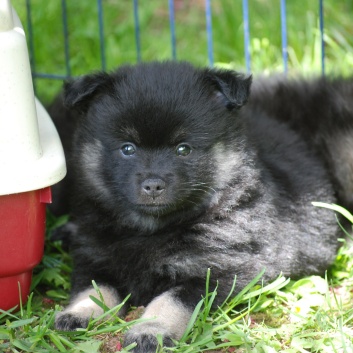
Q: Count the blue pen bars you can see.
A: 9